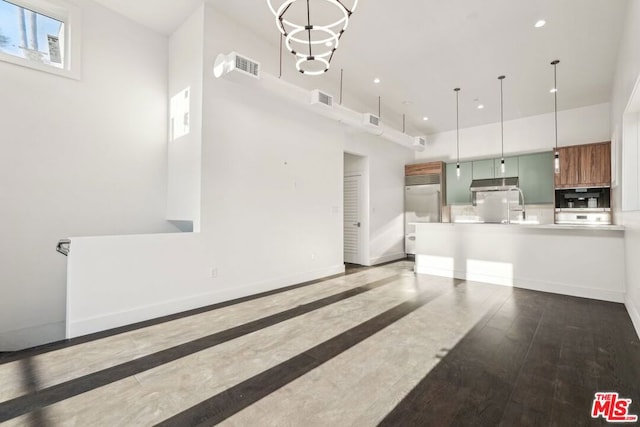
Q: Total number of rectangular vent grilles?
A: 4